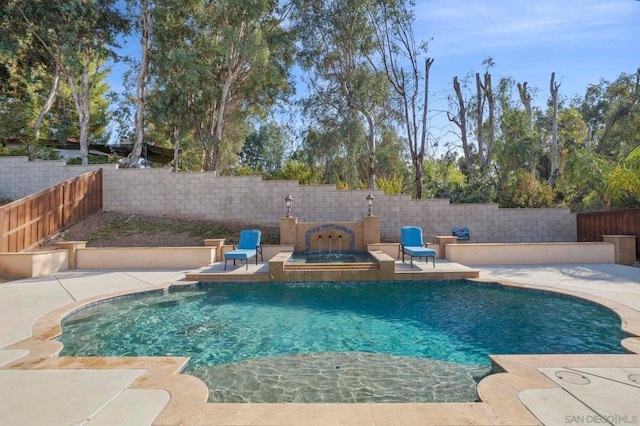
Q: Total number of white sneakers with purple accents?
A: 0